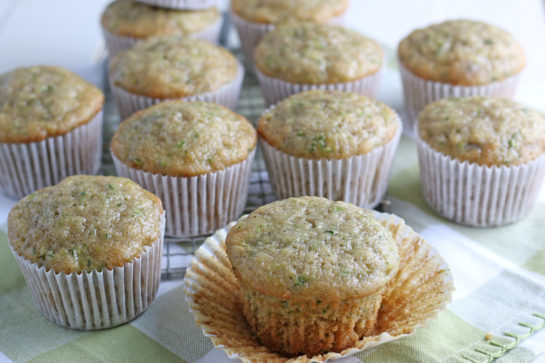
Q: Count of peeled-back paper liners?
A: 1